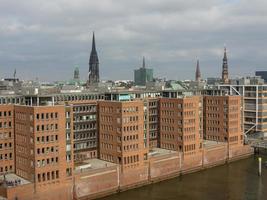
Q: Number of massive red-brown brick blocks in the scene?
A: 4